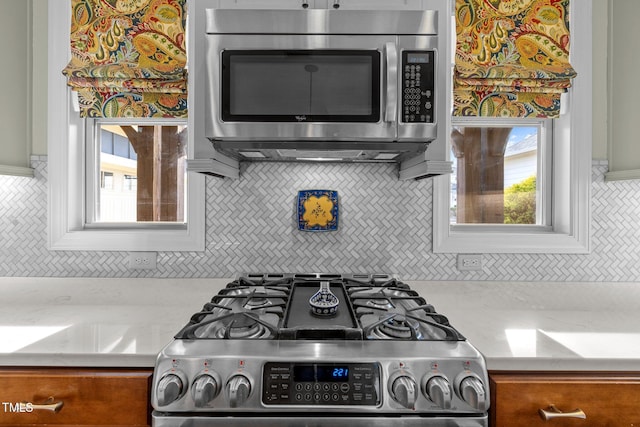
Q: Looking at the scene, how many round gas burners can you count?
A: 4